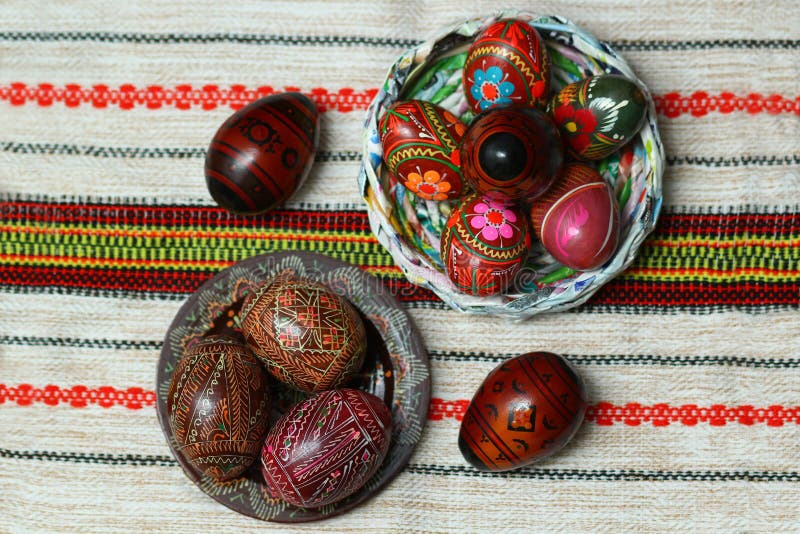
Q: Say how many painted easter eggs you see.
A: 11